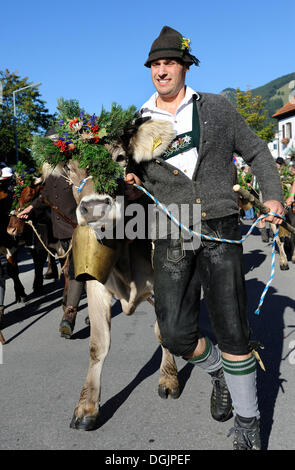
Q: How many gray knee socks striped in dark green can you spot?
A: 2